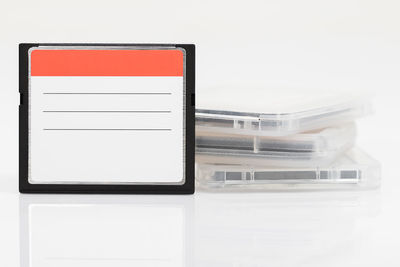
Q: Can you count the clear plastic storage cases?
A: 3